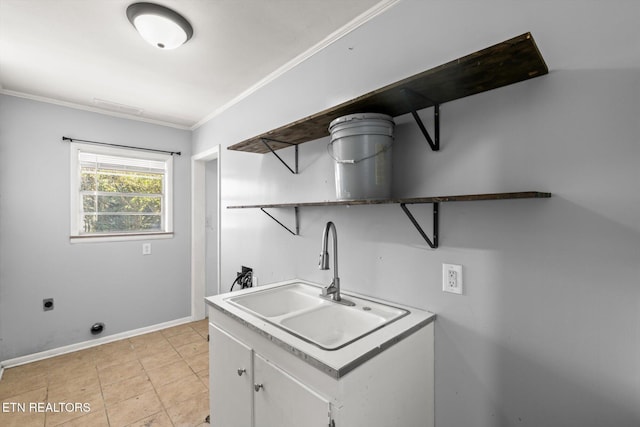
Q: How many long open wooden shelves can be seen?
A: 2